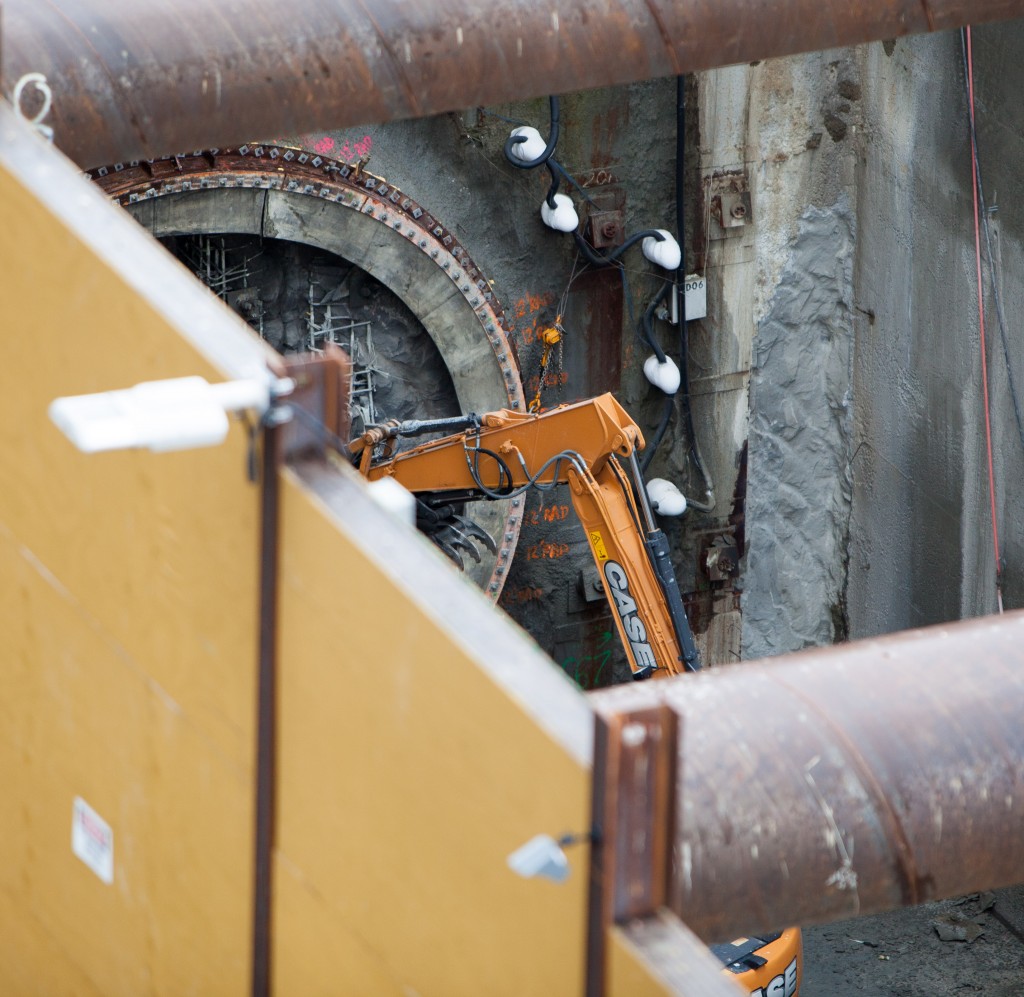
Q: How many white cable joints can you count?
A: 5